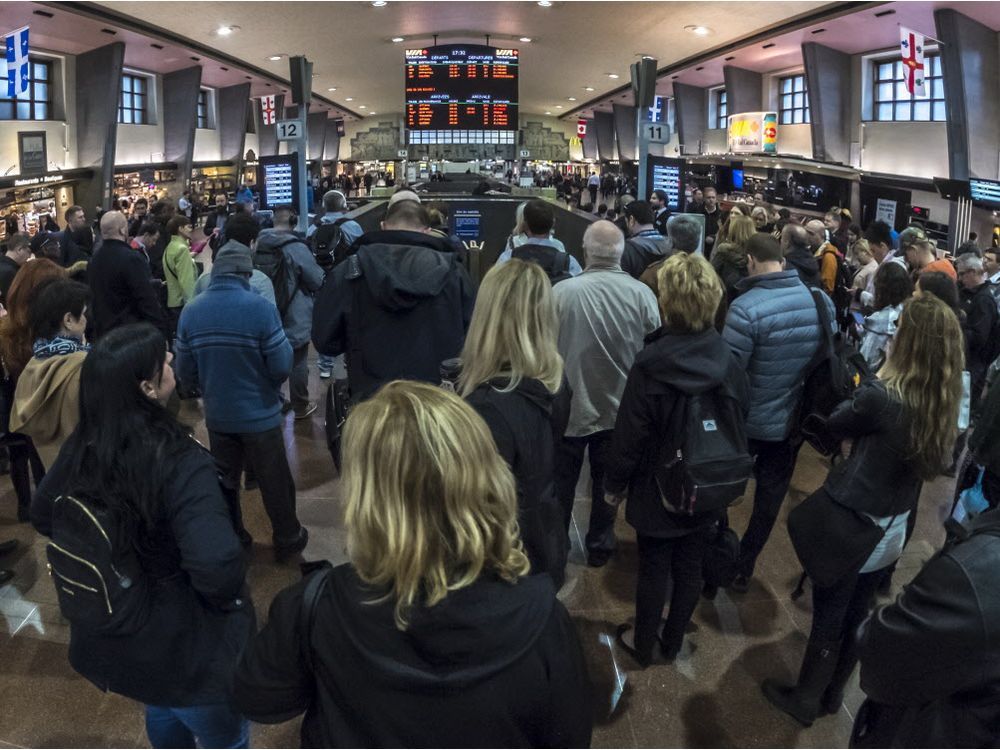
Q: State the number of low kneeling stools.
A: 0